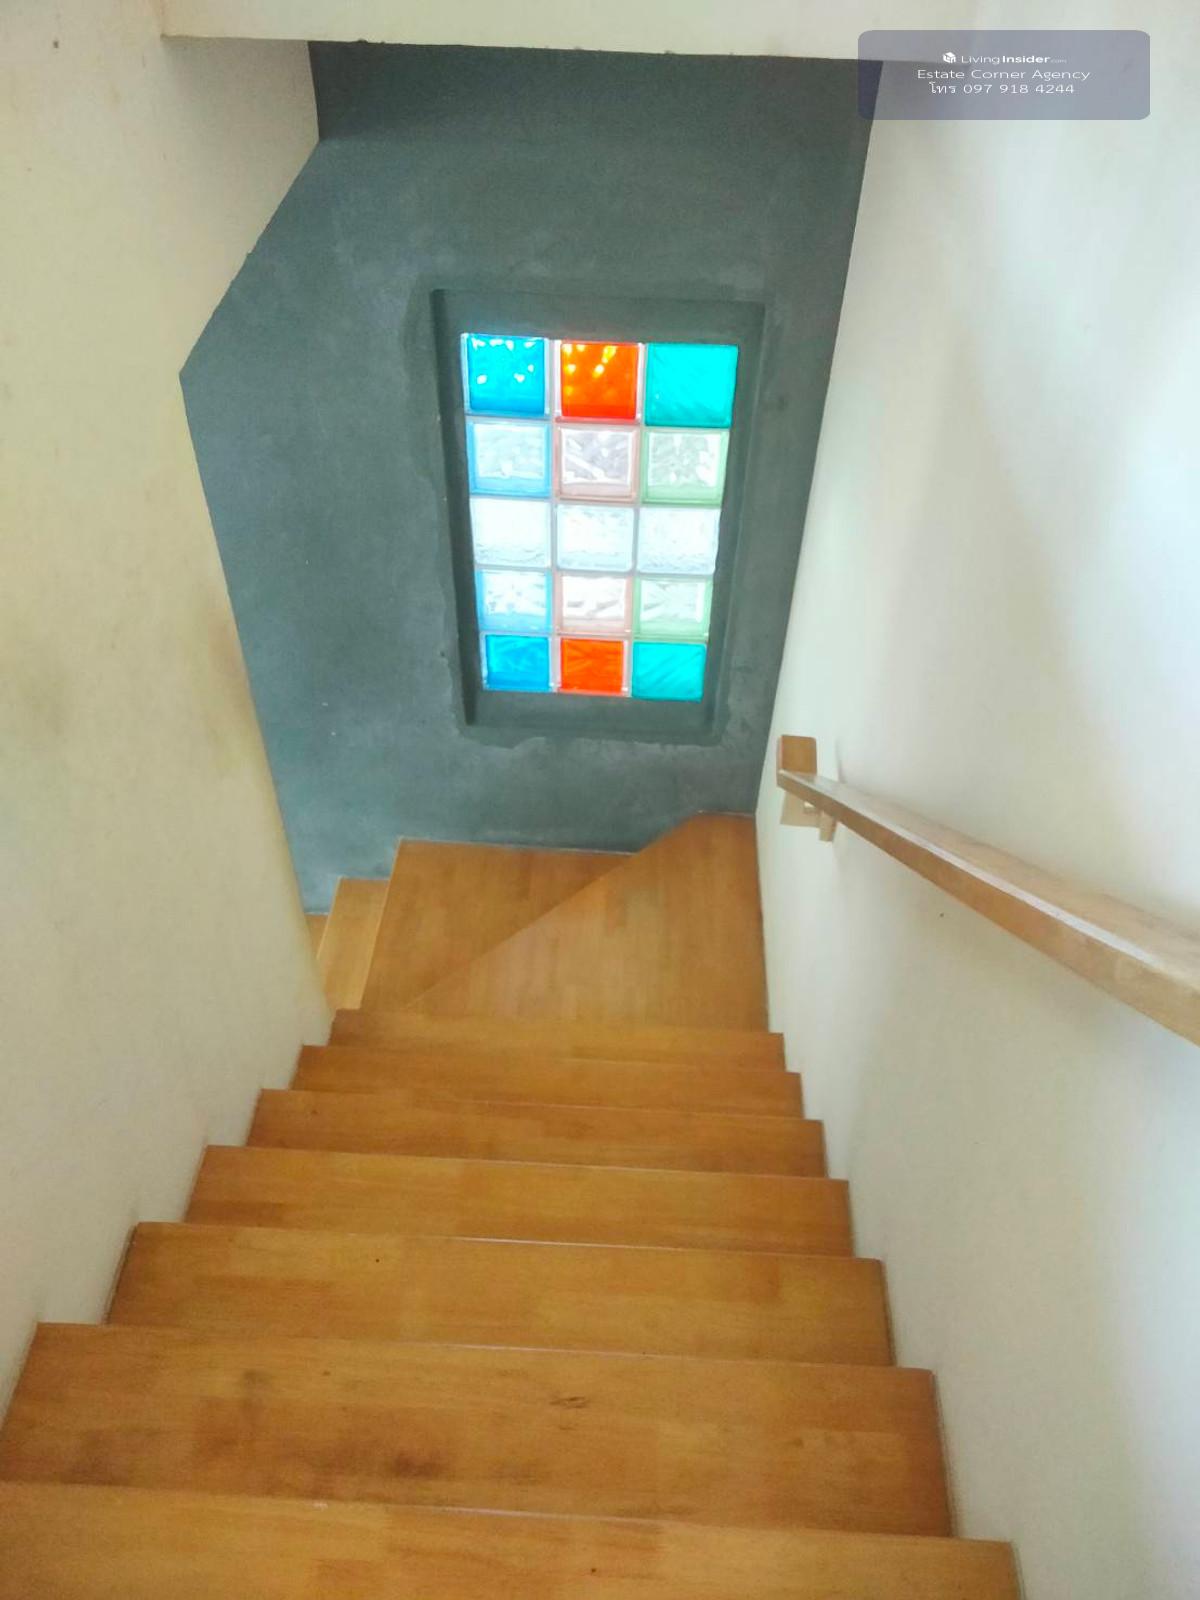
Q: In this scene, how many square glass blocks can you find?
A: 15